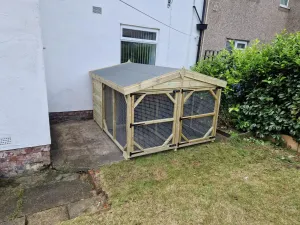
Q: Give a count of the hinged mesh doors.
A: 2